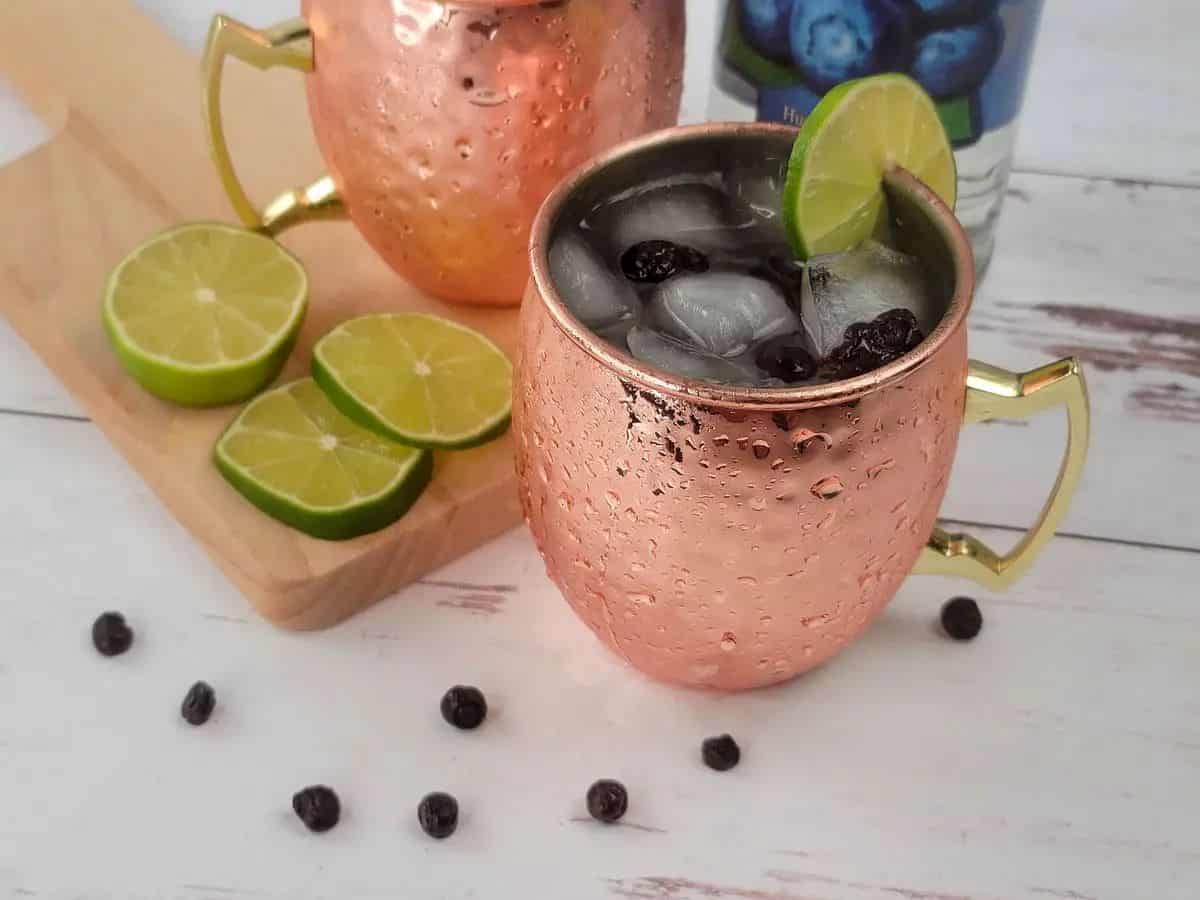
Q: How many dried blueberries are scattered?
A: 8